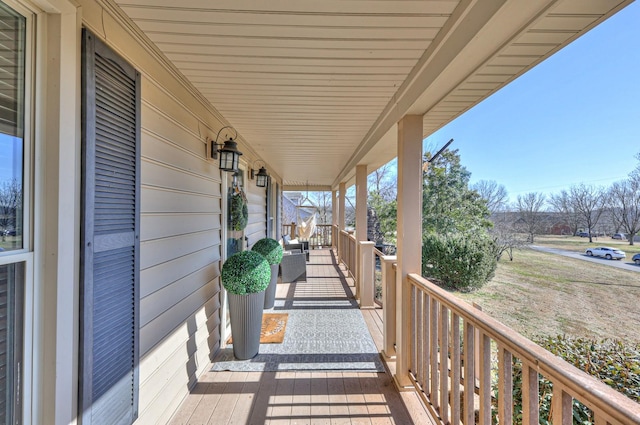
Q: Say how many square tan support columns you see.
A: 4